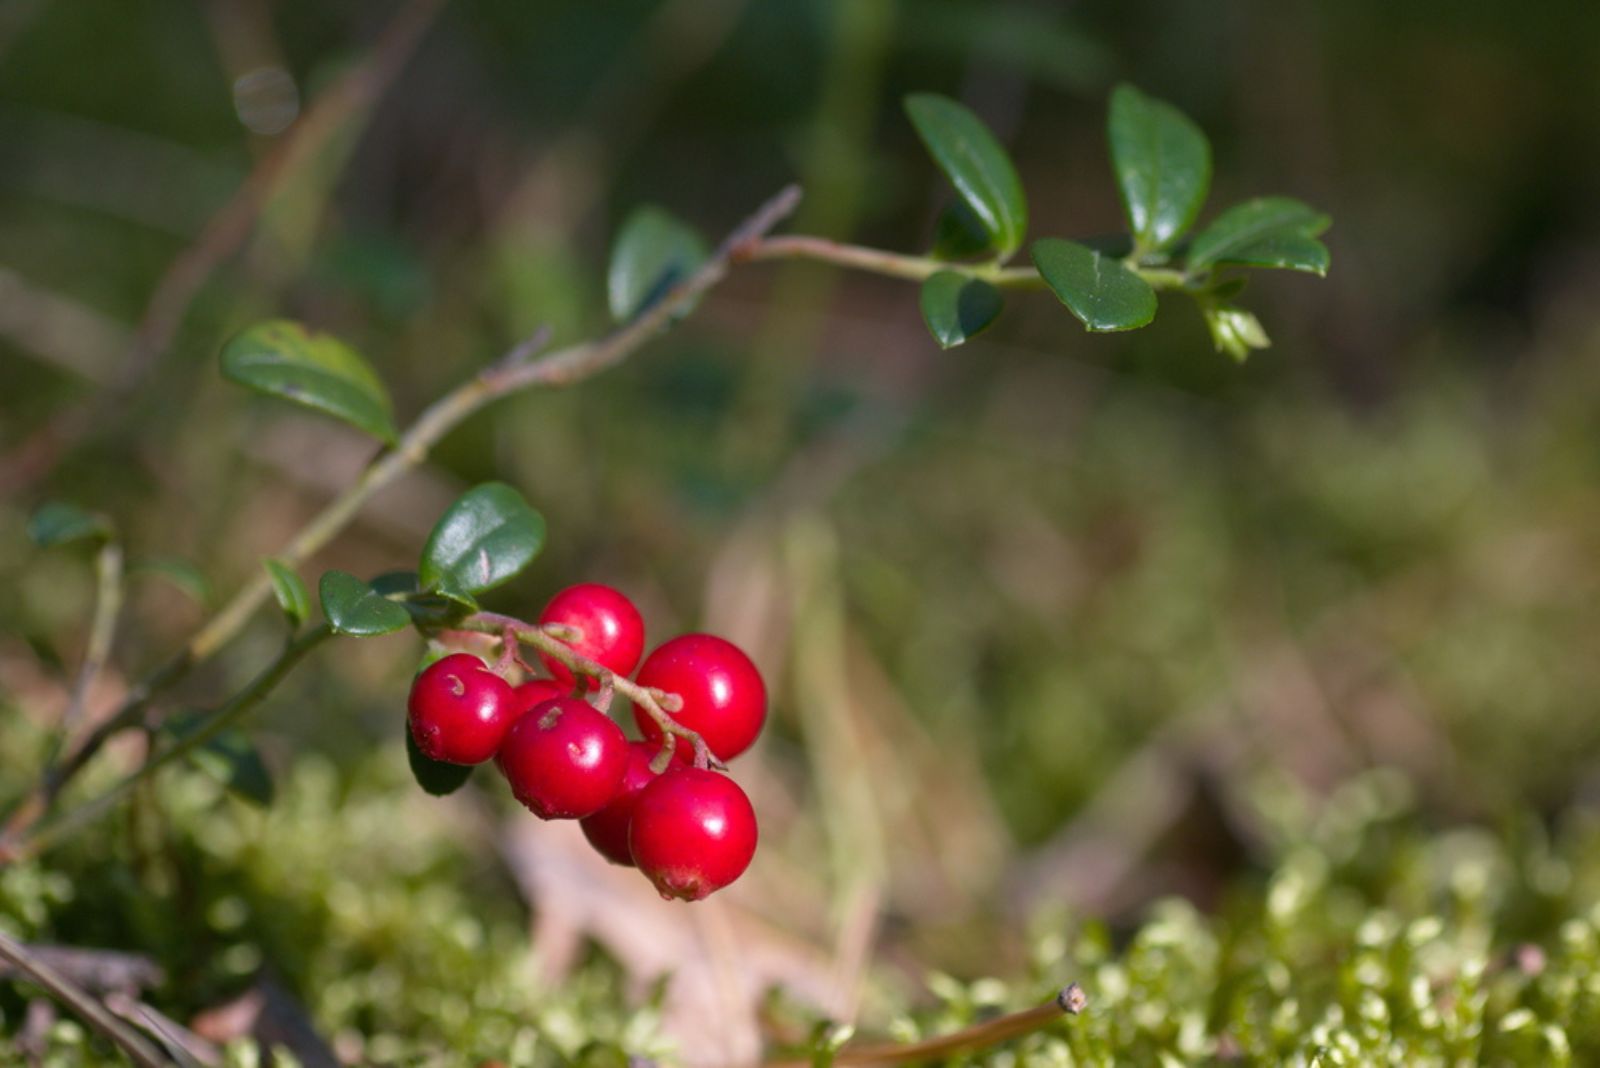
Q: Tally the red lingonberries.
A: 7